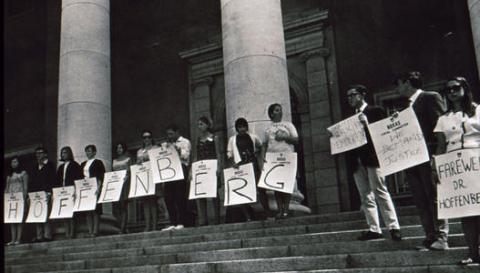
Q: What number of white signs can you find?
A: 13